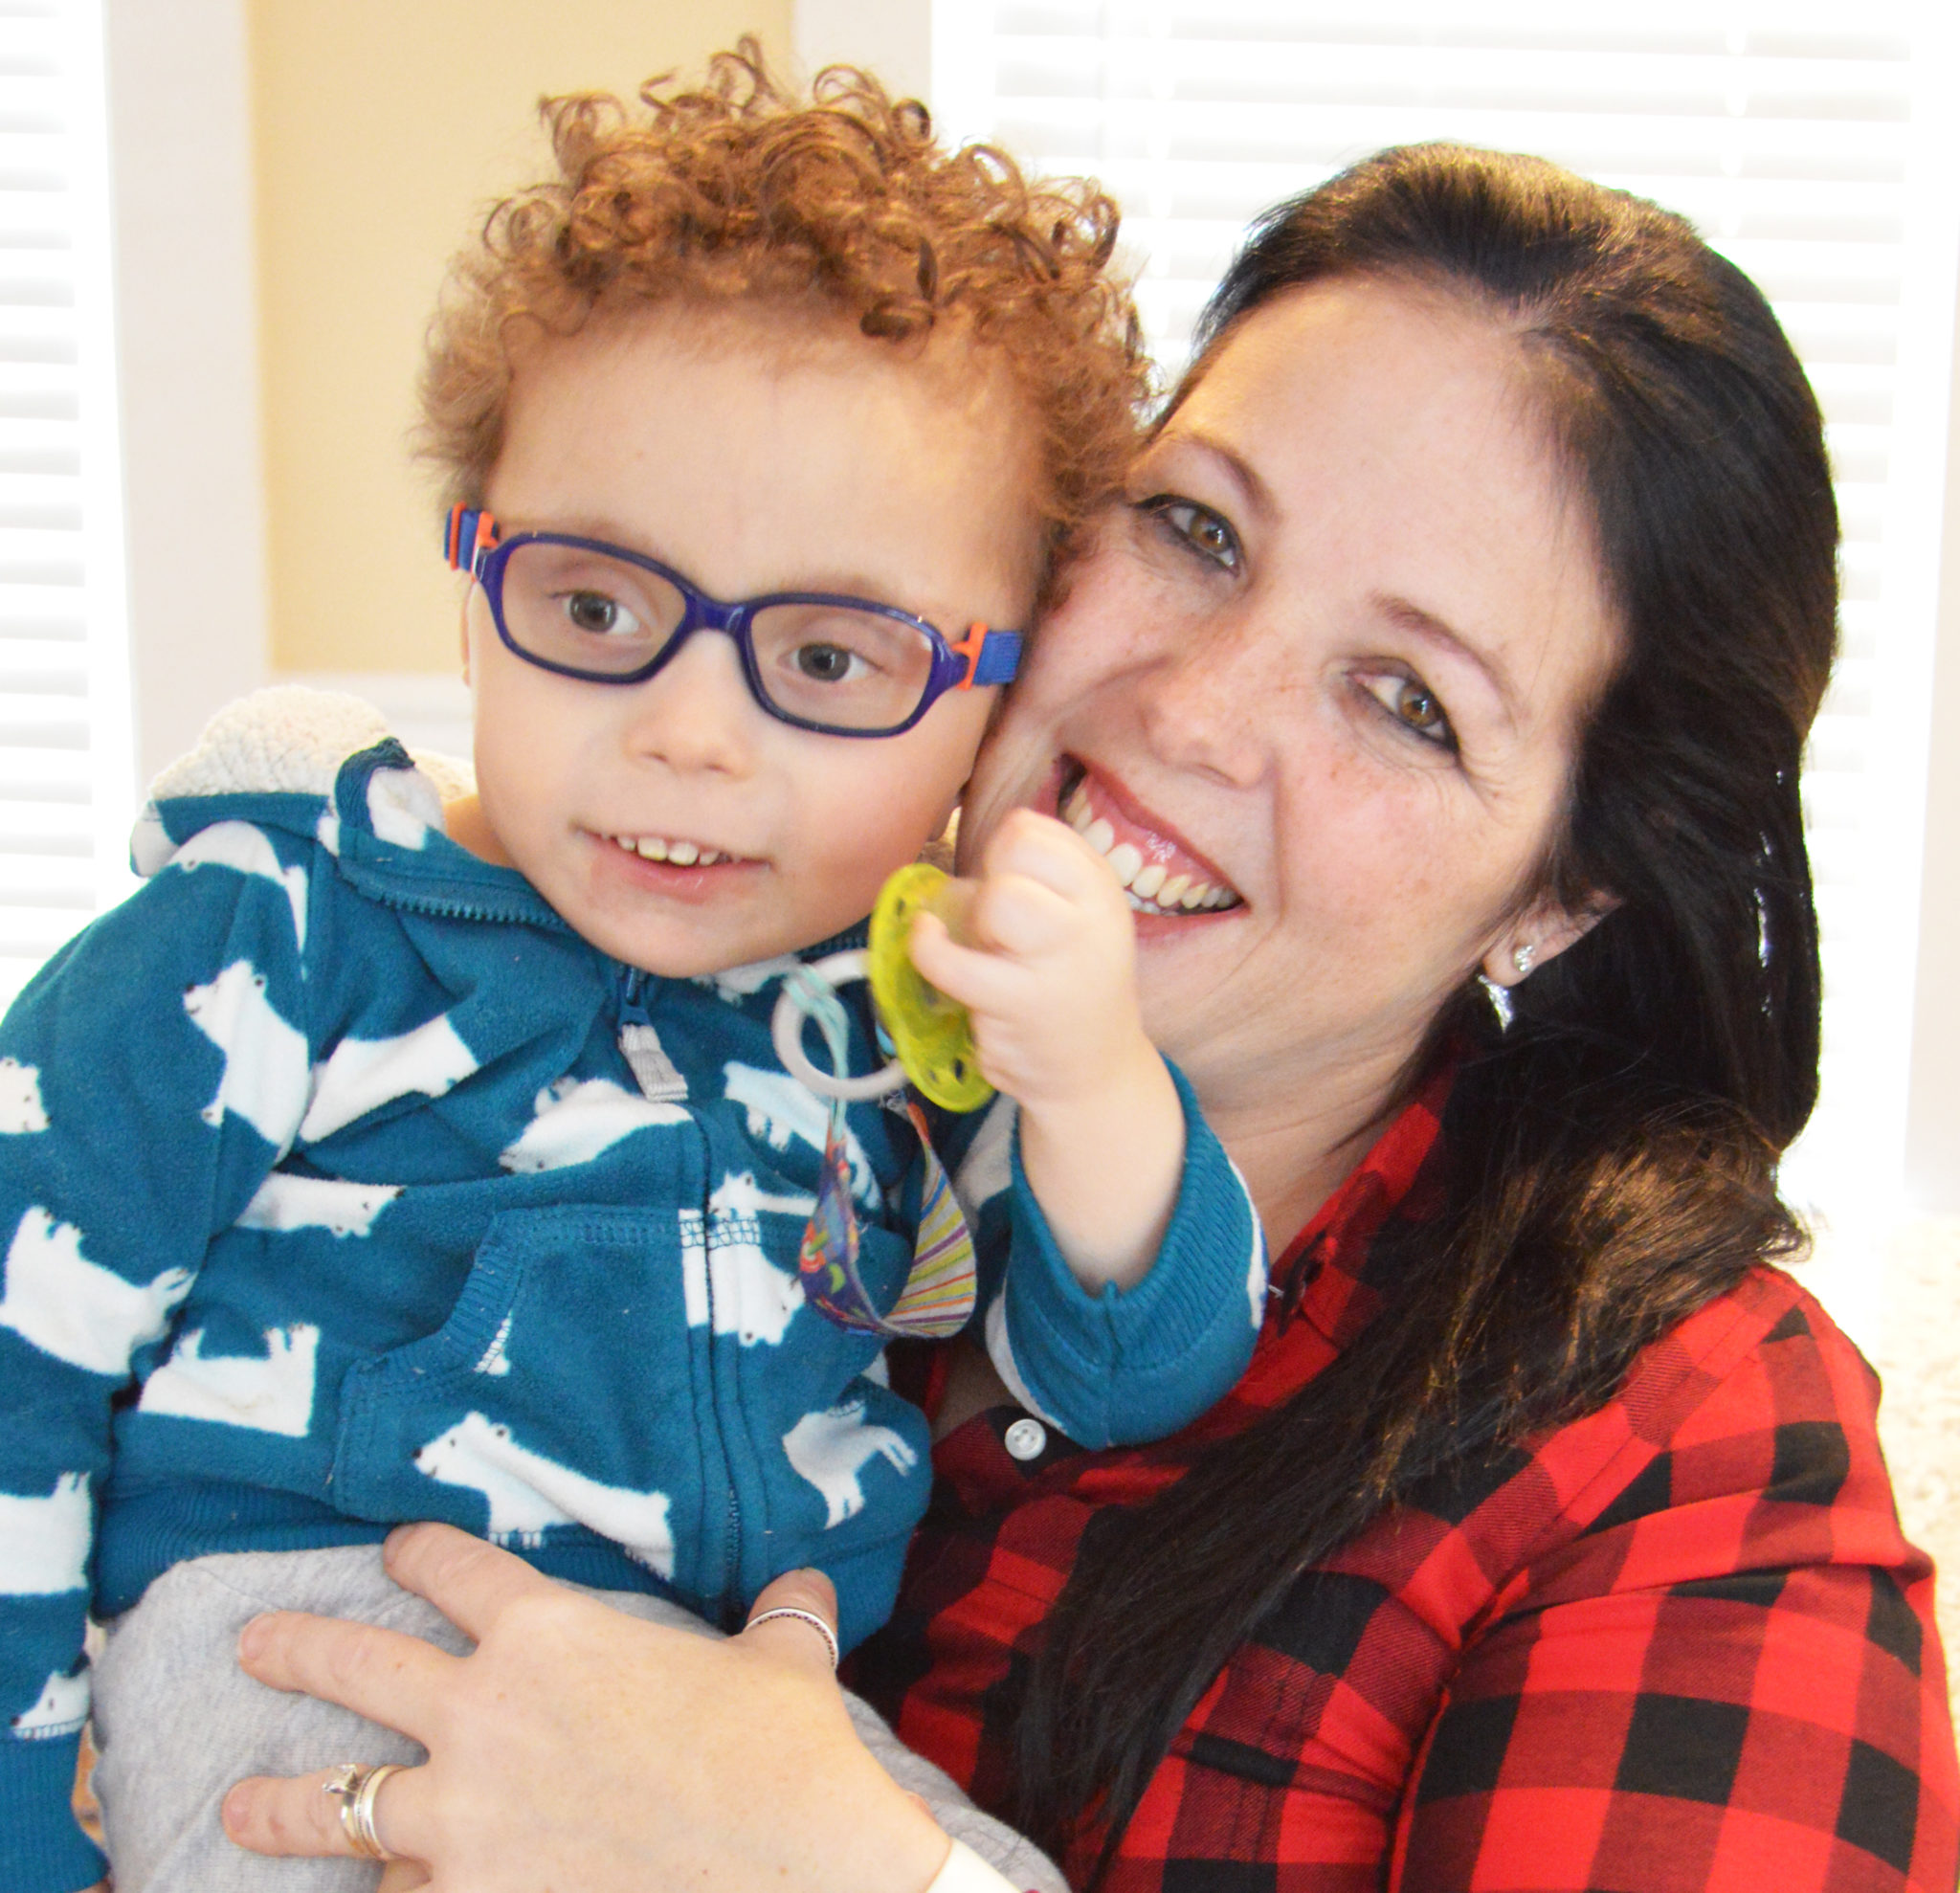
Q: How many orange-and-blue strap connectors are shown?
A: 2